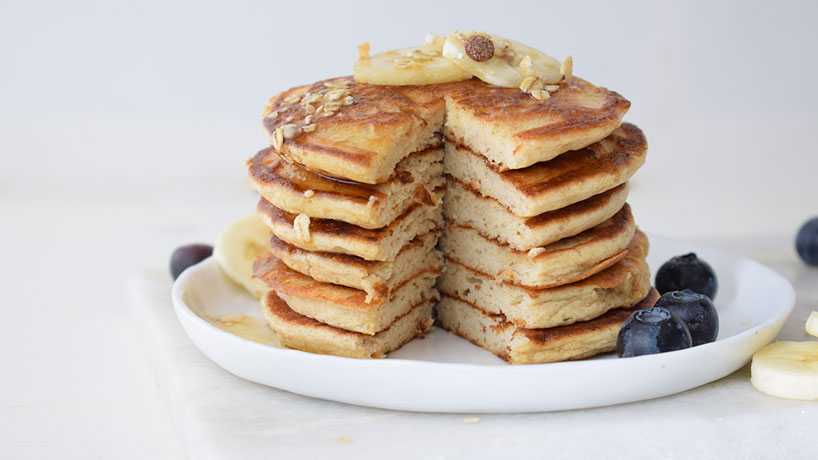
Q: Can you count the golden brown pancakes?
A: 6